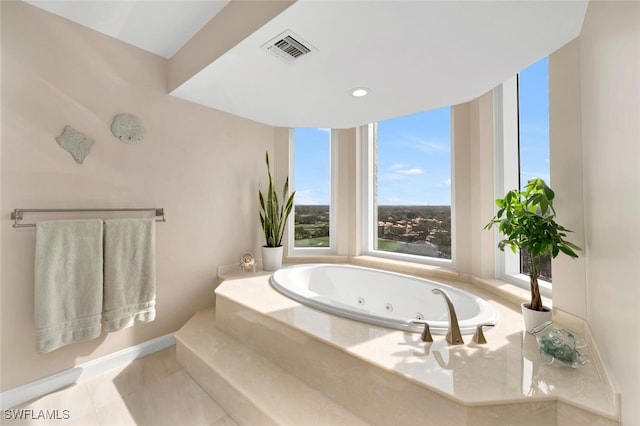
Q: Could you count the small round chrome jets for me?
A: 3